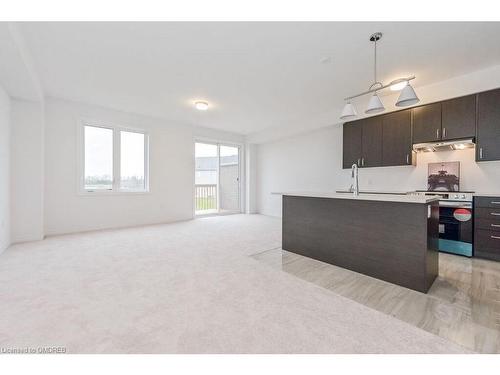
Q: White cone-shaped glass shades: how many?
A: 3